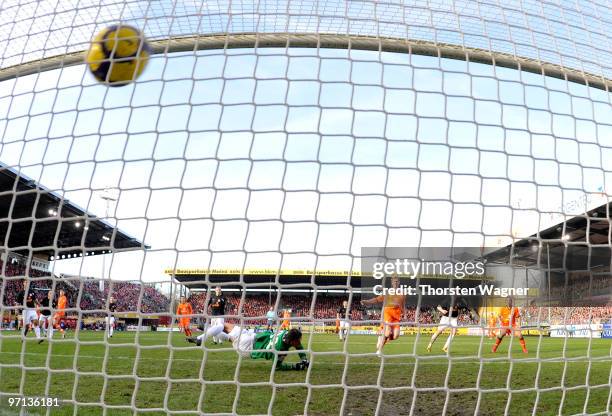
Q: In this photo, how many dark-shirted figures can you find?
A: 6